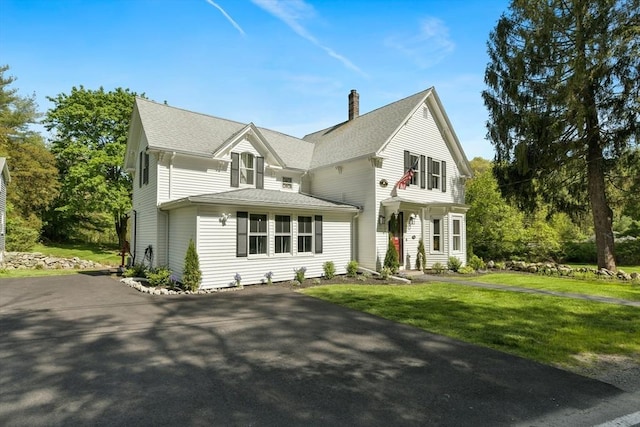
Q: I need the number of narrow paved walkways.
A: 1